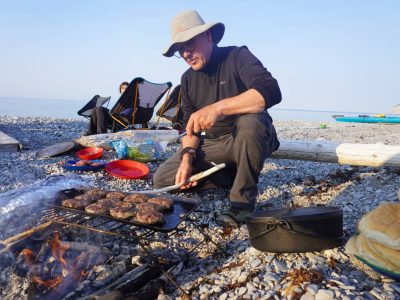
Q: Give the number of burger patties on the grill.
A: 12